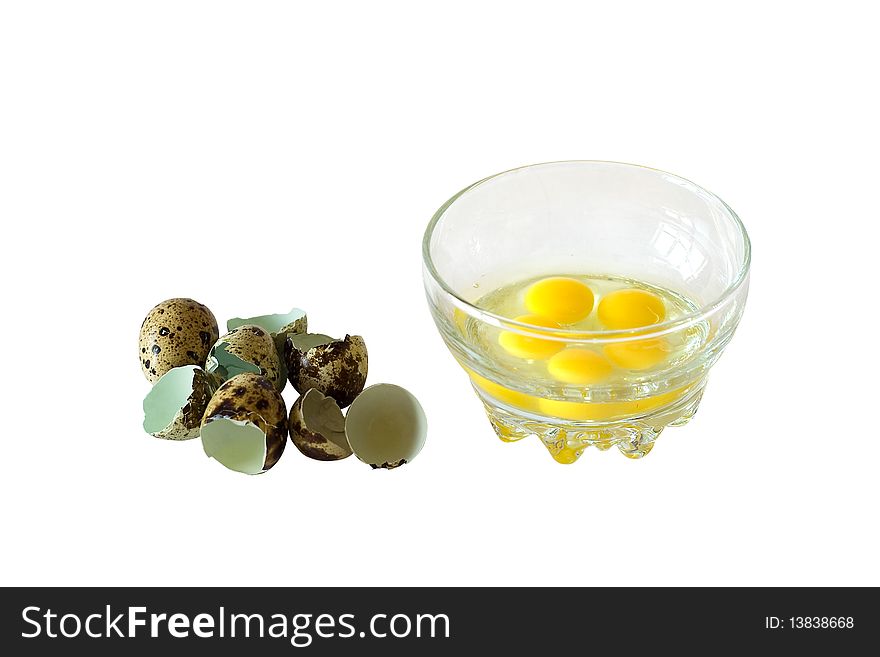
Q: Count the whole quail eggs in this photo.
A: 1